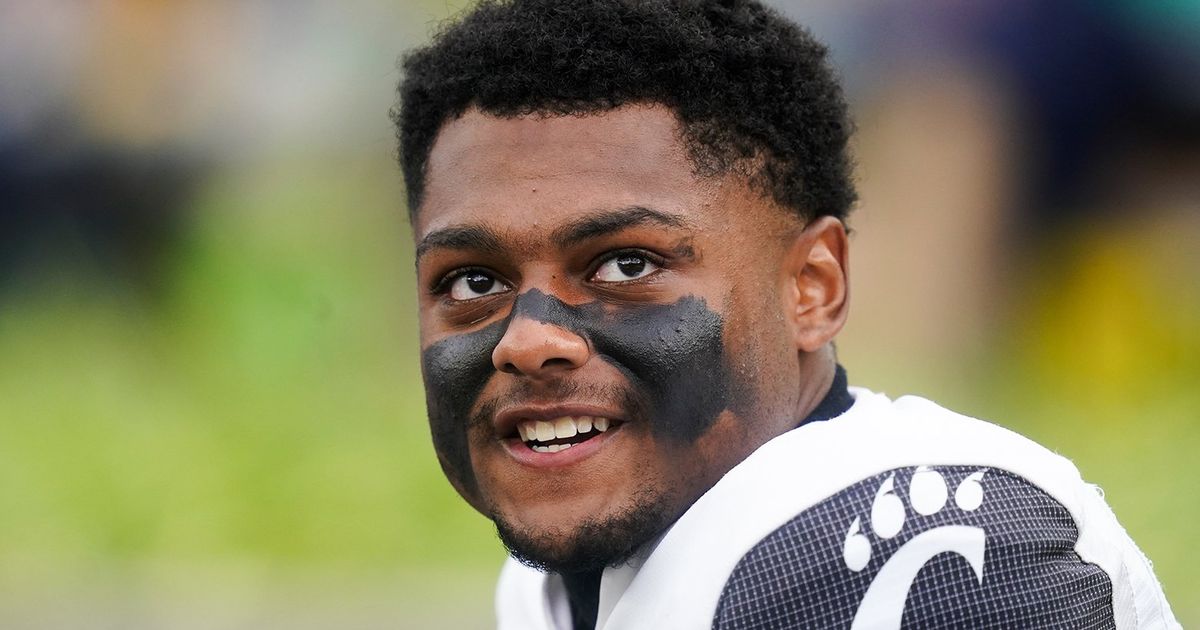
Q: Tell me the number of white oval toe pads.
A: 4